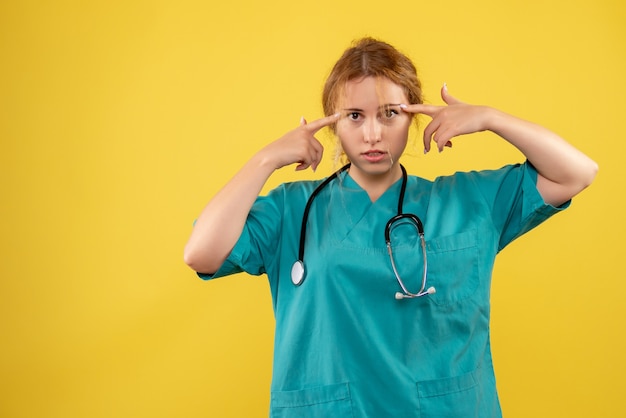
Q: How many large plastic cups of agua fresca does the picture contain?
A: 0